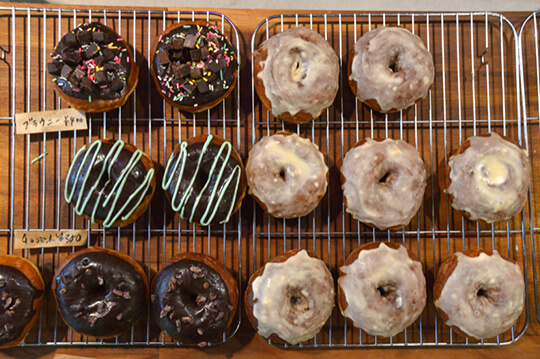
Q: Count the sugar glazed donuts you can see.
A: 8